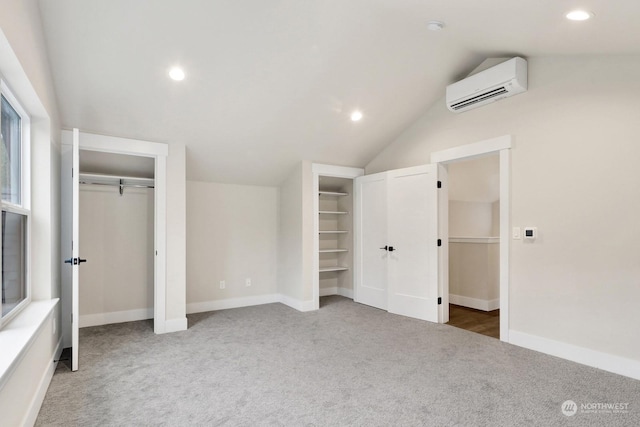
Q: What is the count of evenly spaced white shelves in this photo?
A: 5